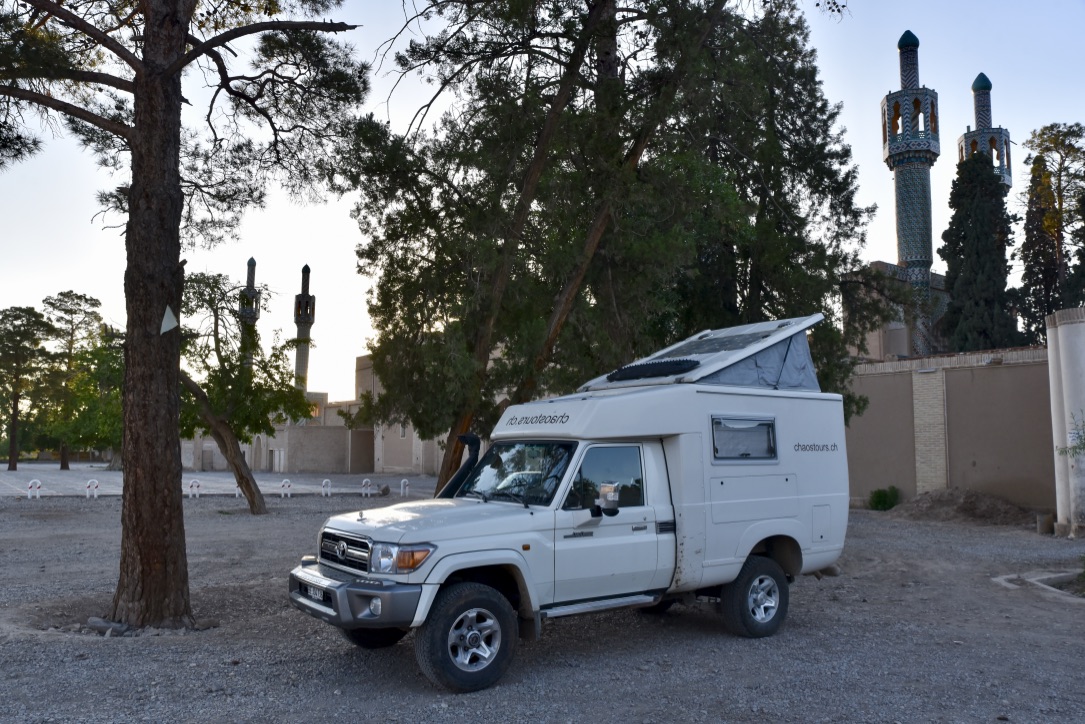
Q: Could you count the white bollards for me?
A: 8